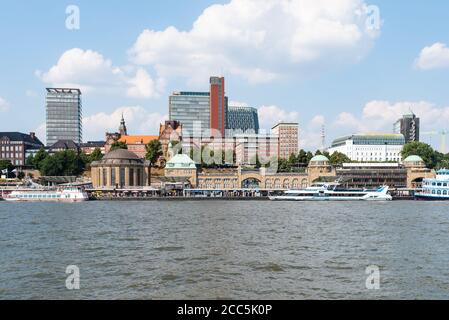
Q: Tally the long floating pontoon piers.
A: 1